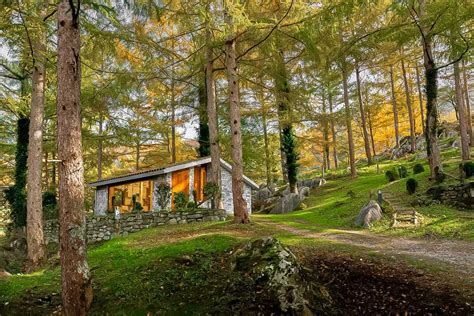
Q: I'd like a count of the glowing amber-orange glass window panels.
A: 3